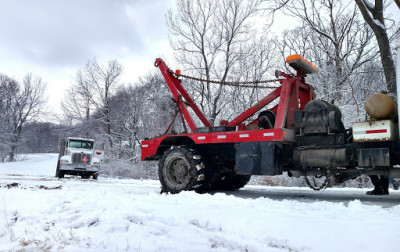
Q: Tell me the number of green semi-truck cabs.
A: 0